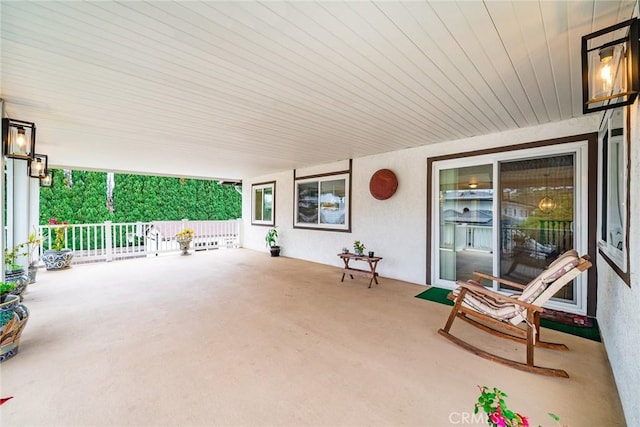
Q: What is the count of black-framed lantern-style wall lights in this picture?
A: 4